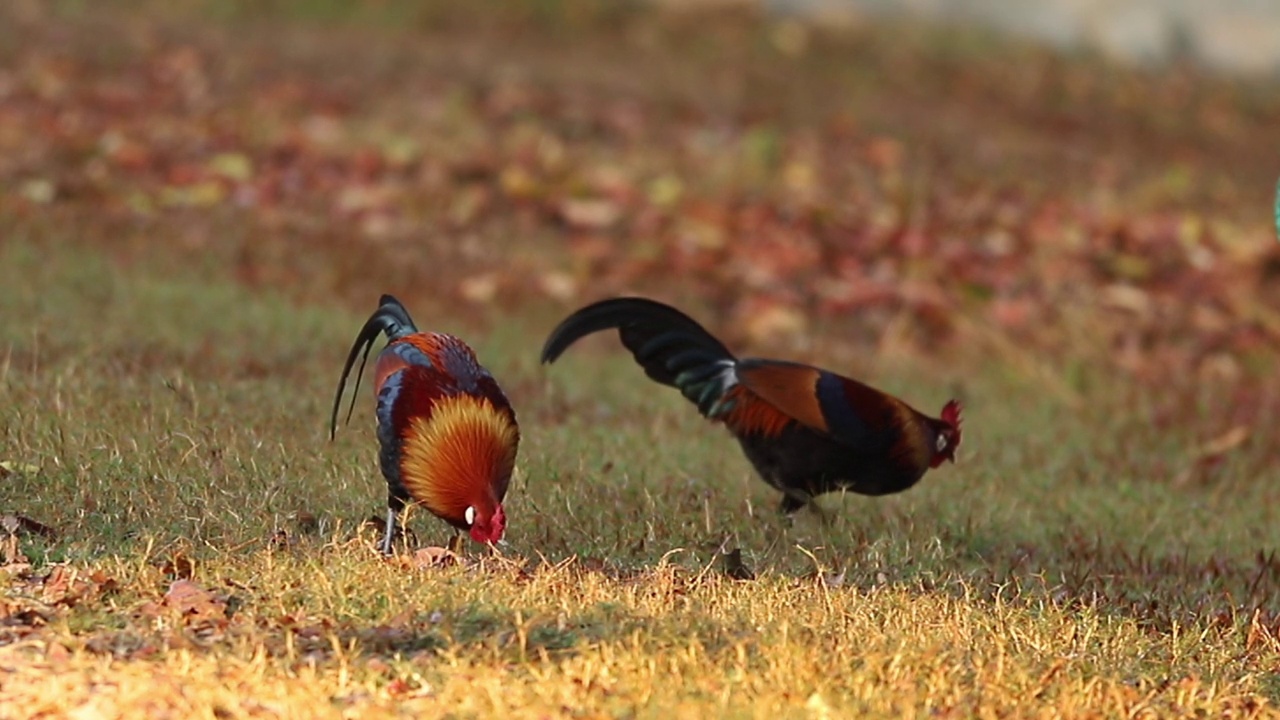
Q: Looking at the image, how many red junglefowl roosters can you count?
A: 2